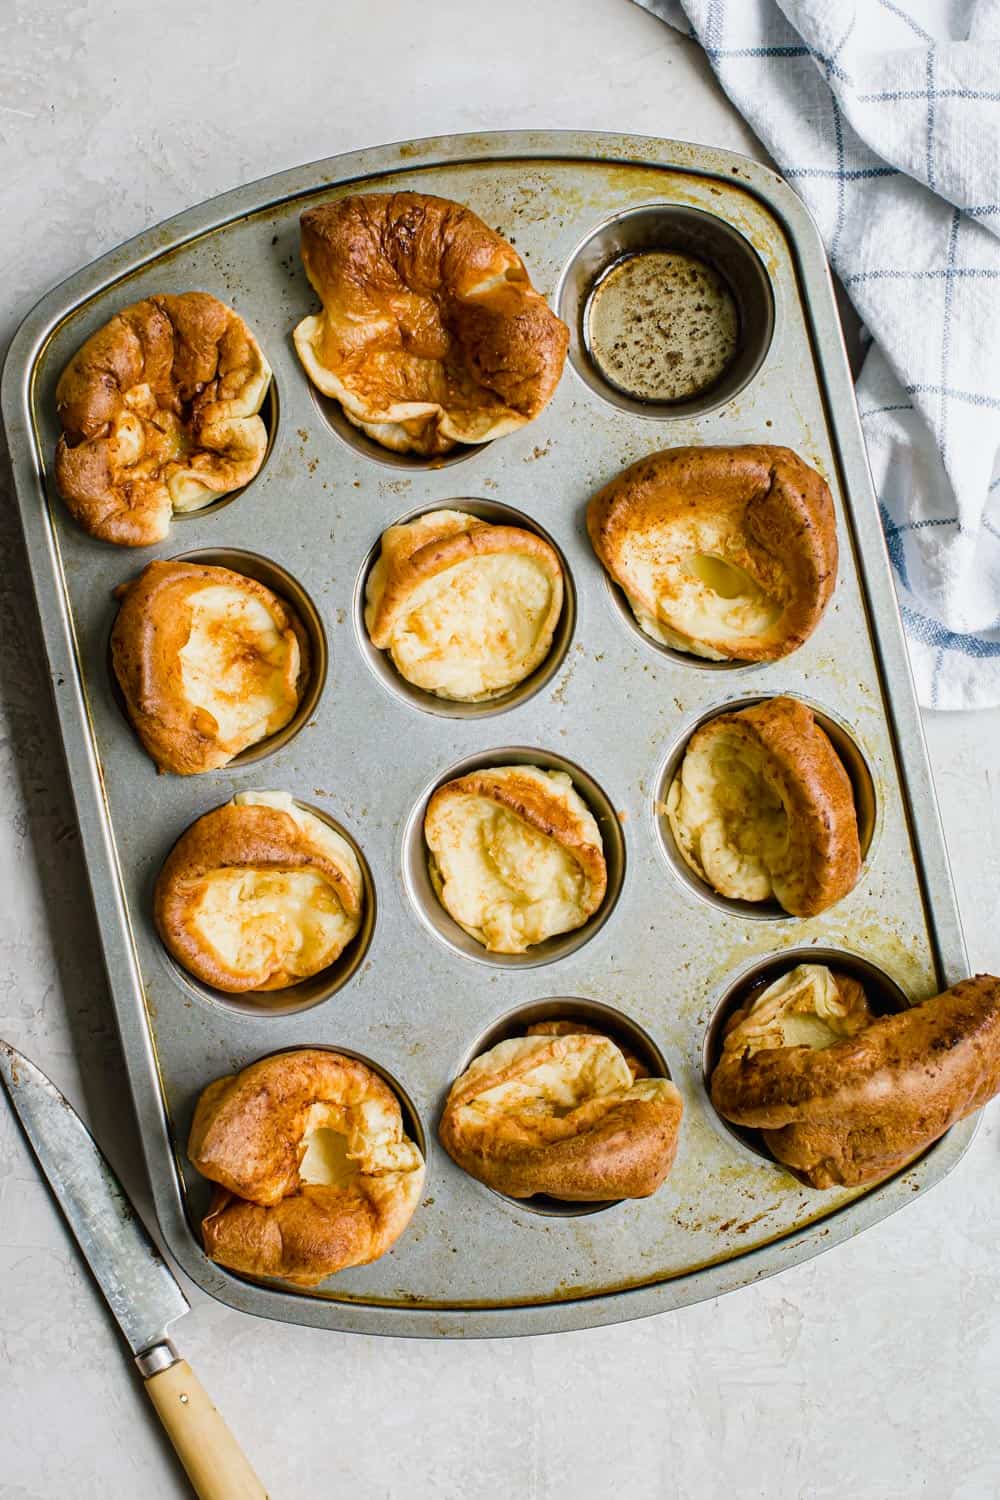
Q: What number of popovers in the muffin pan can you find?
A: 11